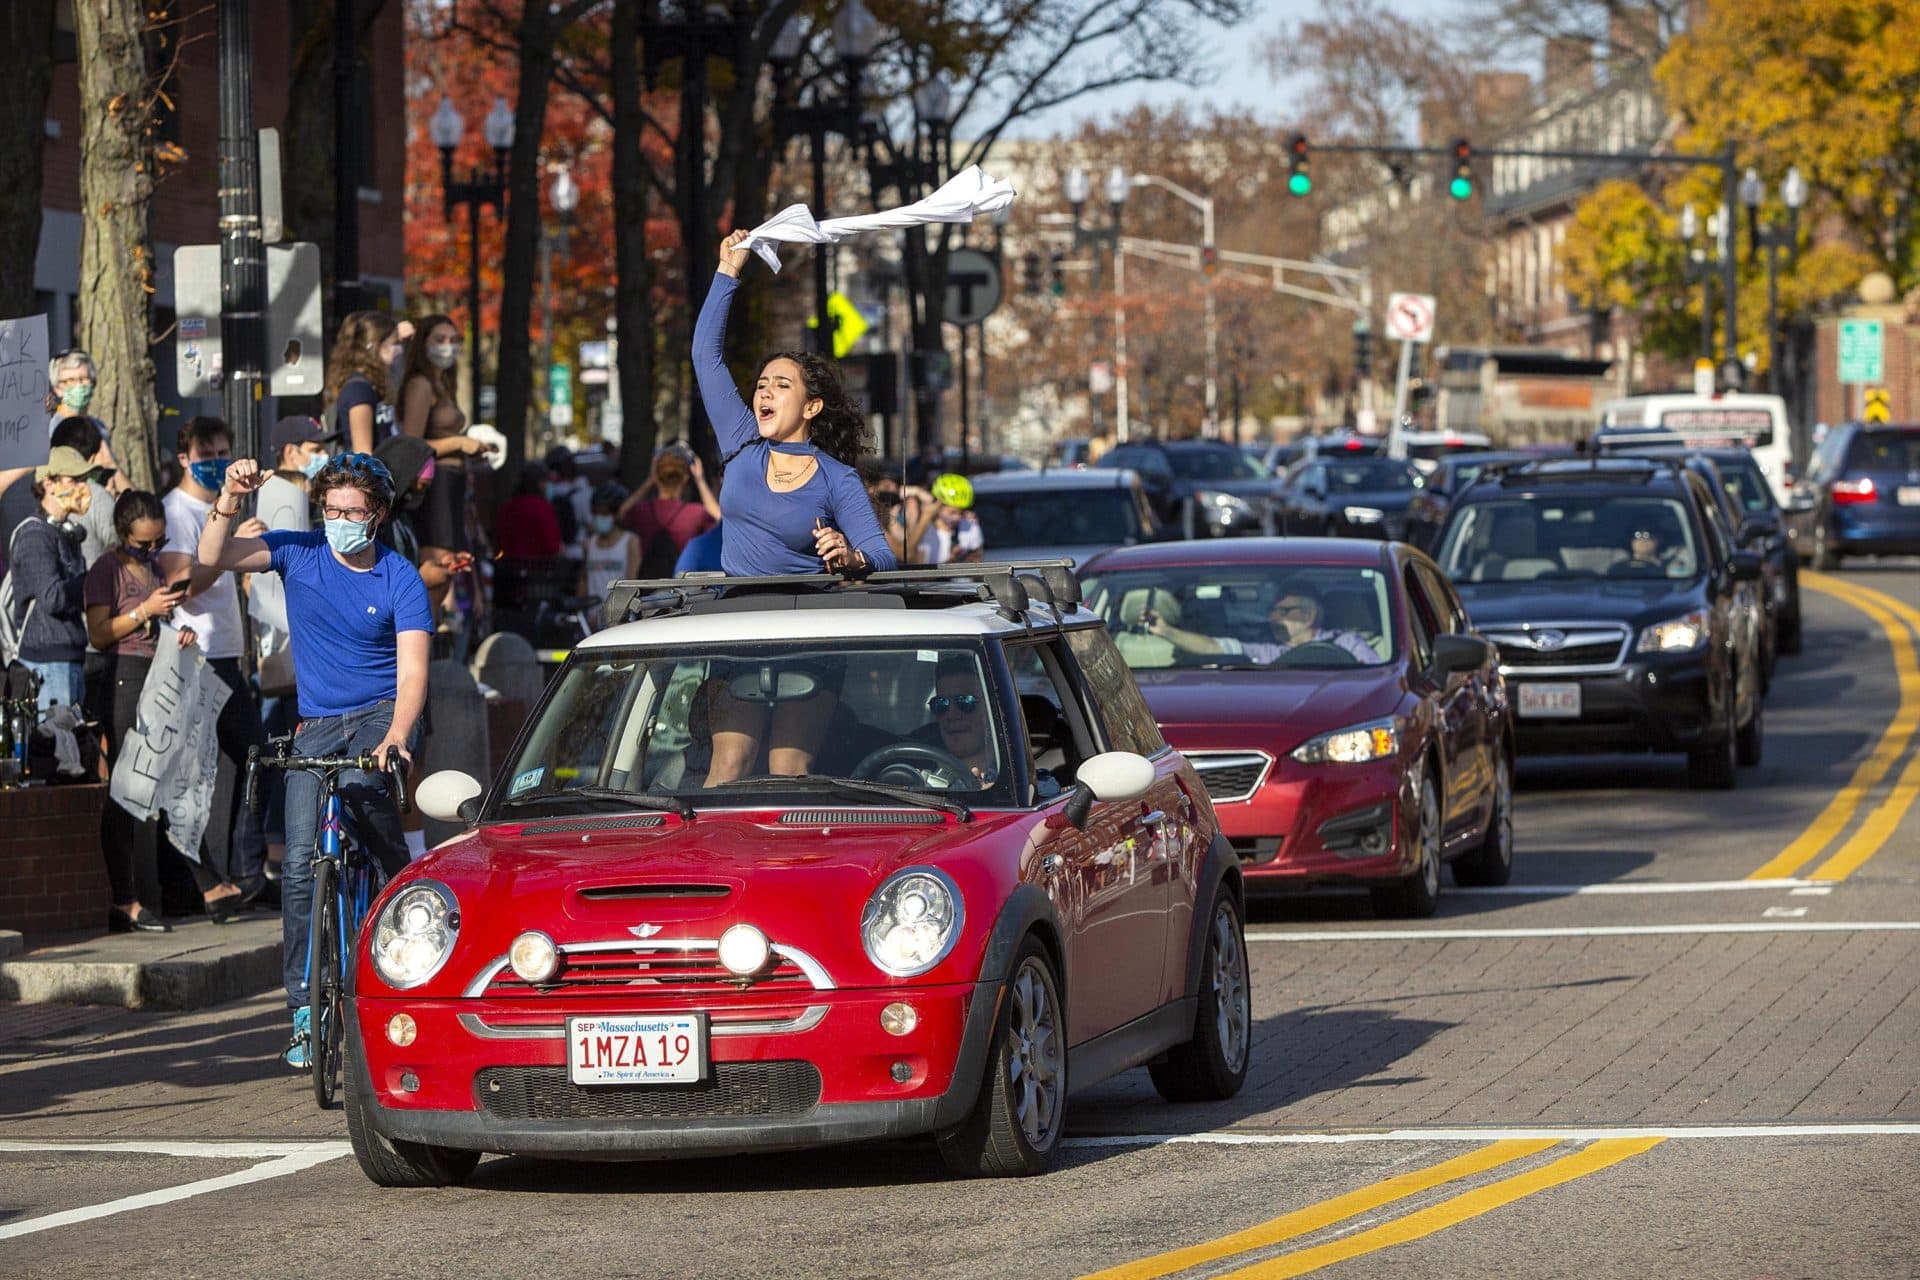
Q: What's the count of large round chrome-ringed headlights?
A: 2